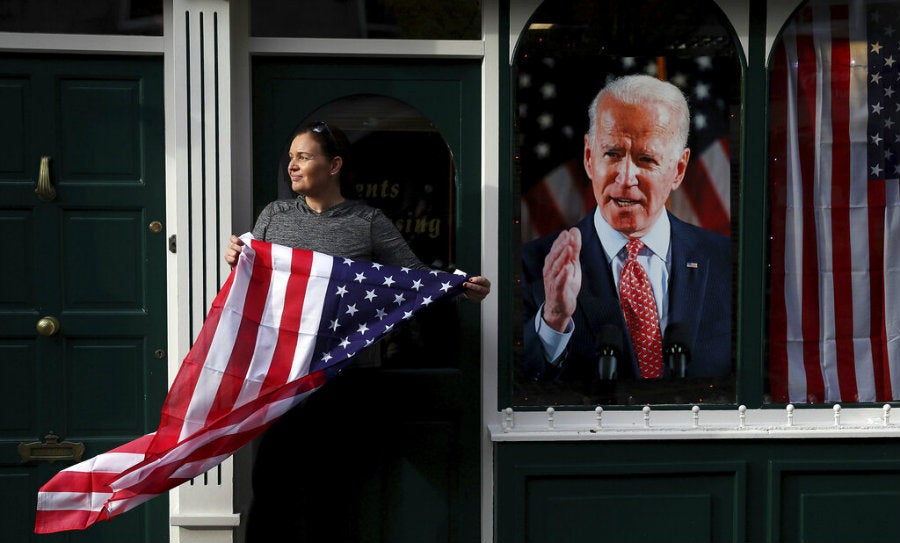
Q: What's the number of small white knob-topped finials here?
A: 9